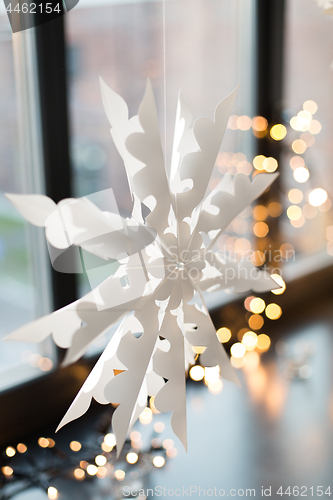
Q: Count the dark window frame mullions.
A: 2